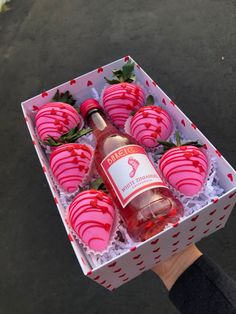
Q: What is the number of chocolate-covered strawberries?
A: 6